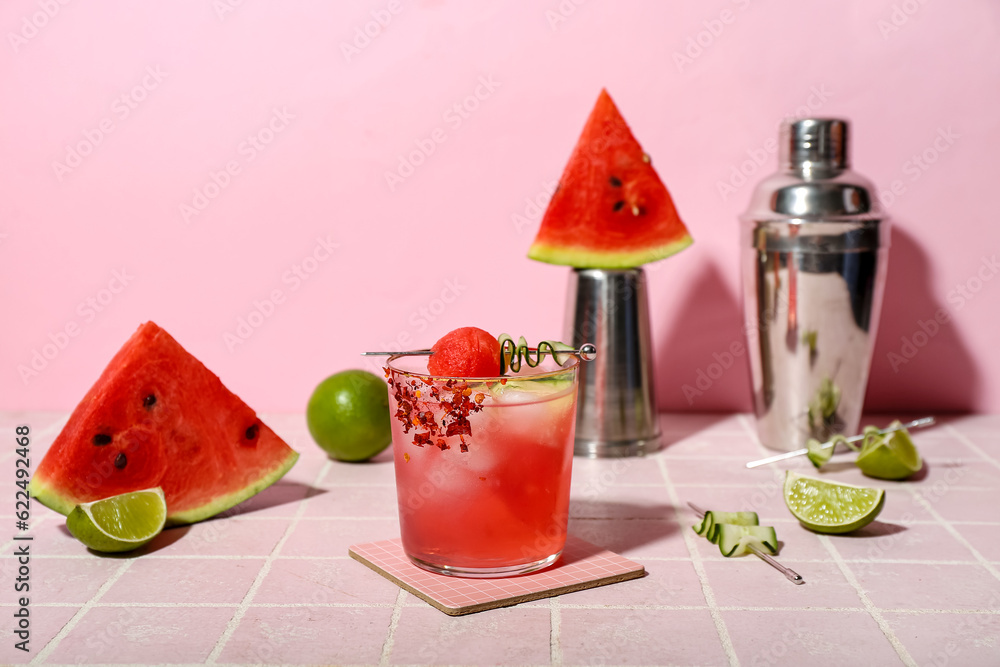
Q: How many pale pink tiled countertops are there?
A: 1